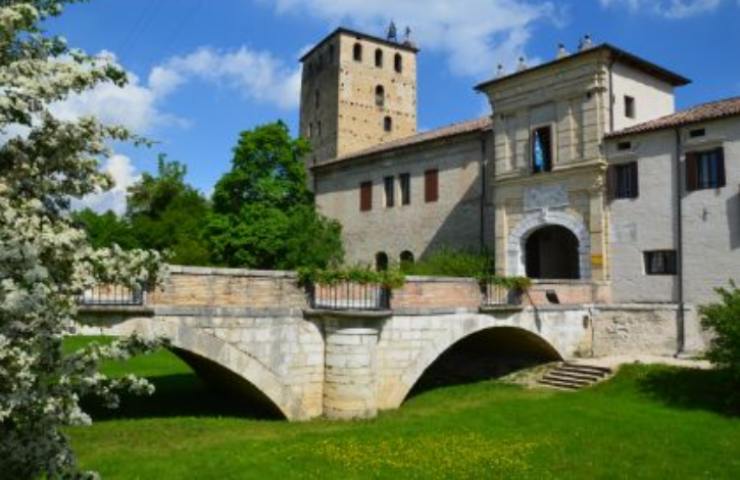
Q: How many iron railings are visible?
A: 3